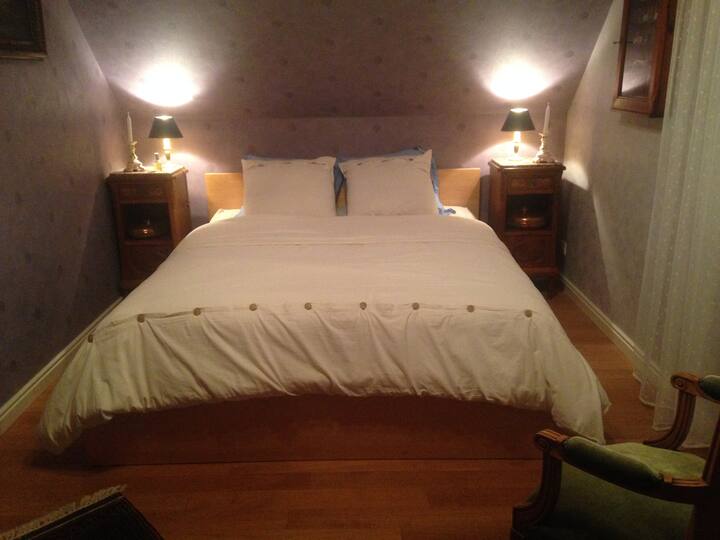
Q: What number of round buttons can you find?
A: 9